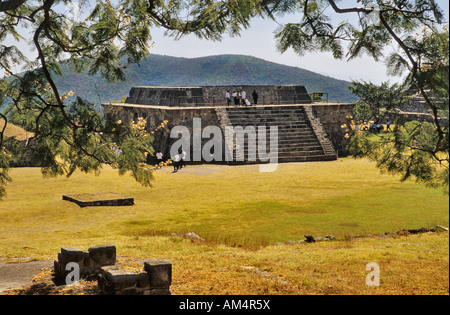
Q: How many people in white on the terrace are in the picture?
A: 5